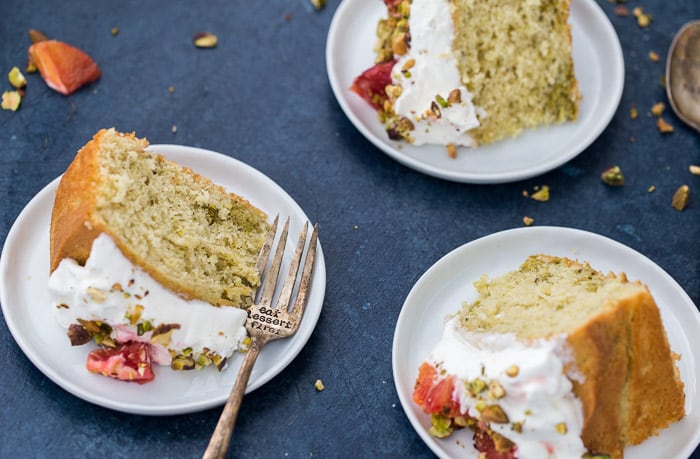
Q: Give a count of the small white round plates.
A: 3